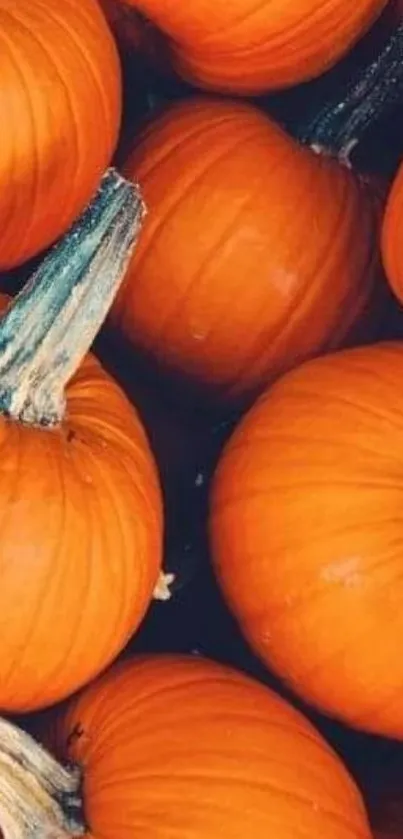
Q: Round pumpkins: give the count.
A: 7